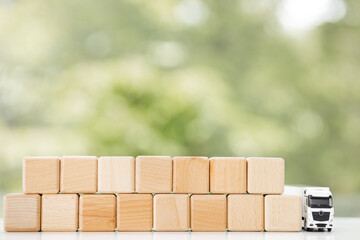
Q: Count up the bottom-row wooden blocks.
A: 8